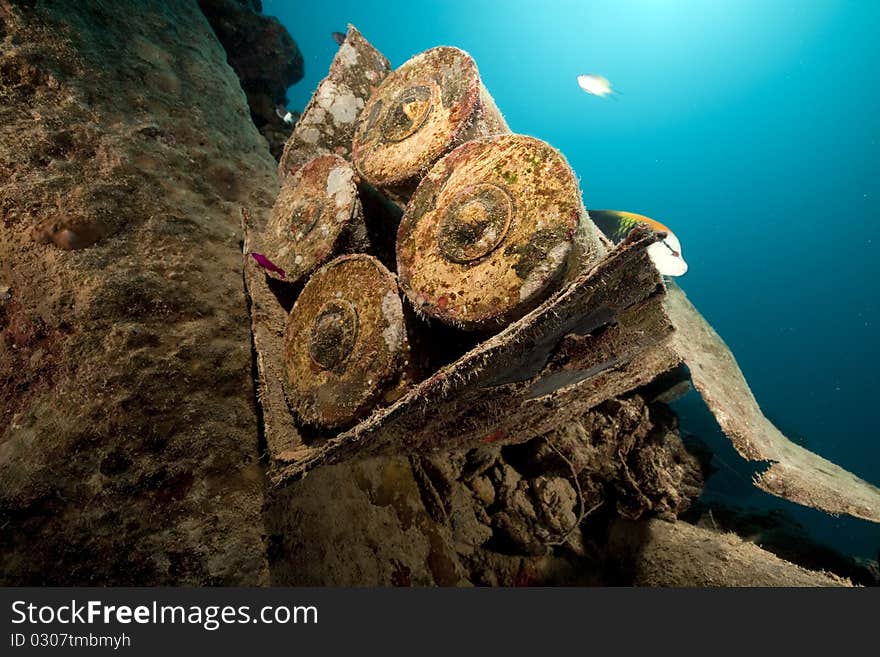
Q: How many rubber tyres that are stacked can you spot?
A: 0